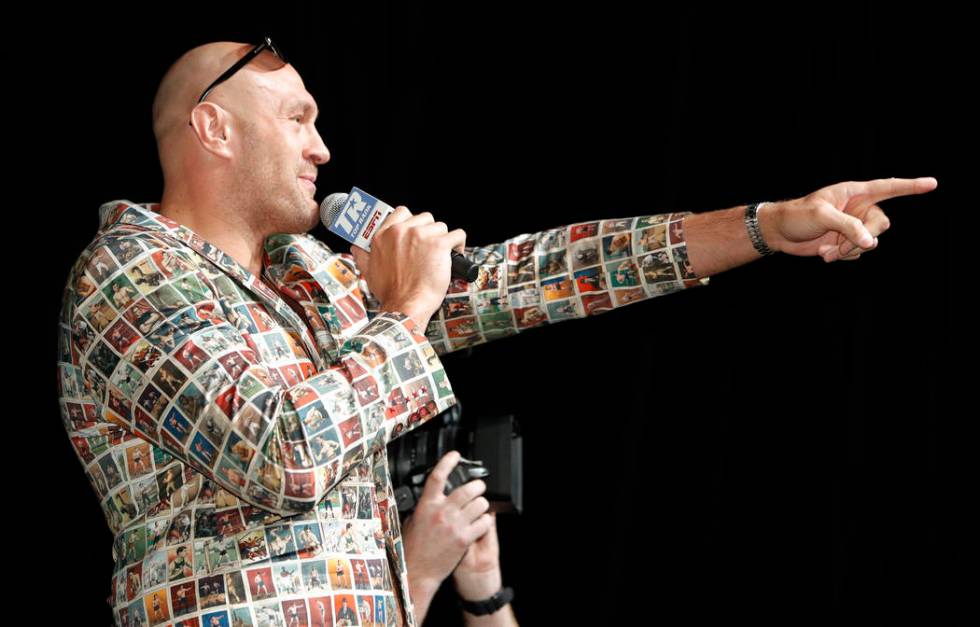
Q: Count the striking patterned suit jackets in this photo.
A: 1